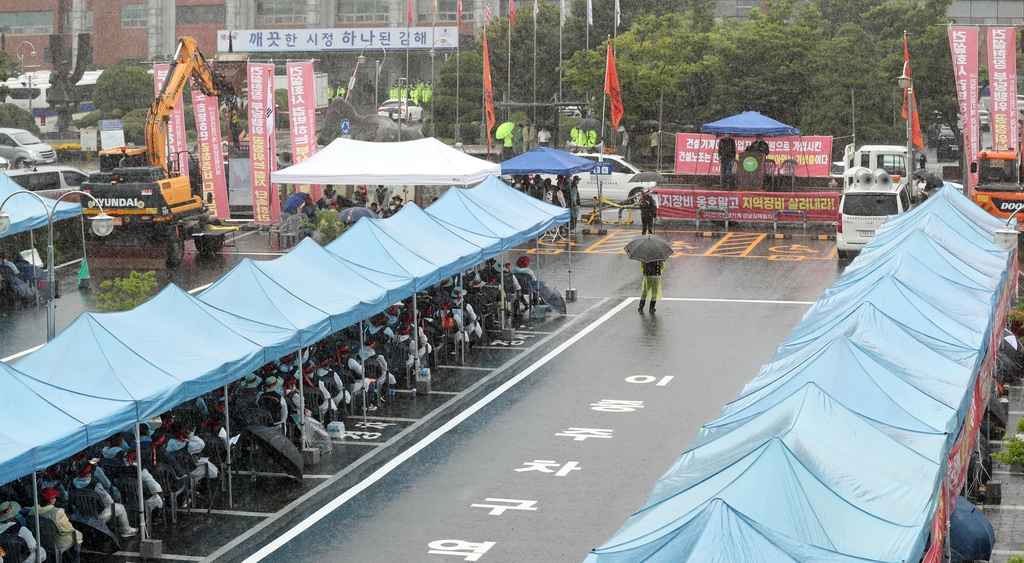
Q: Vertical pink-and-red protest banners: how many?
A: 6